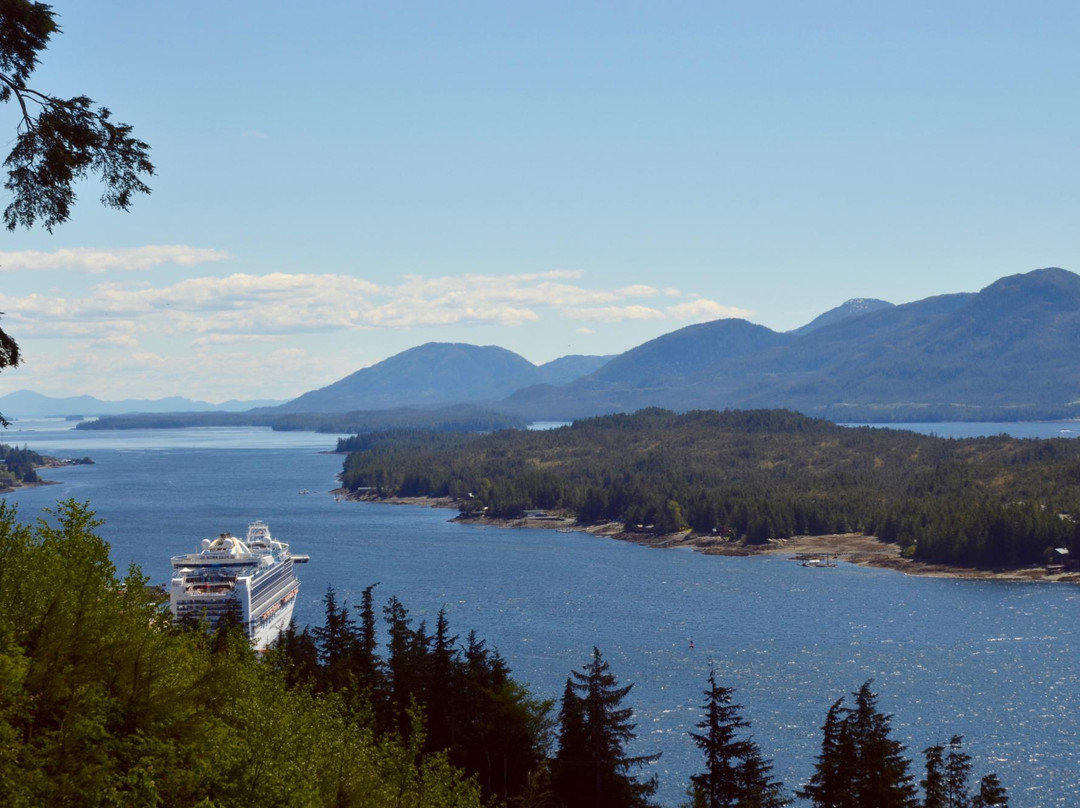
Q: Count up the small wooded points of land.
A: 1